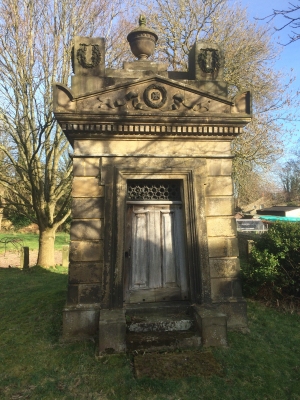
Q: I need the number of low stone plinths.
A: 2